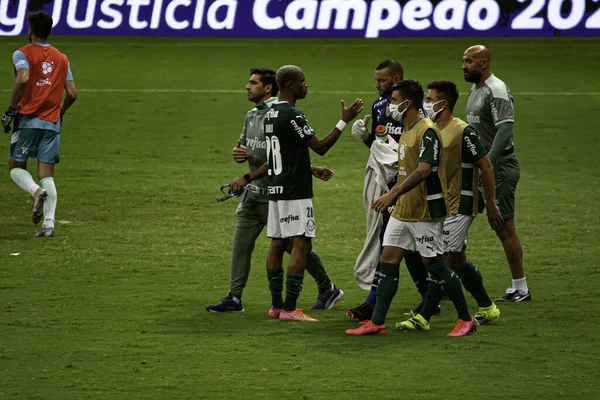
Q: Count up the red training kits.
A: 1